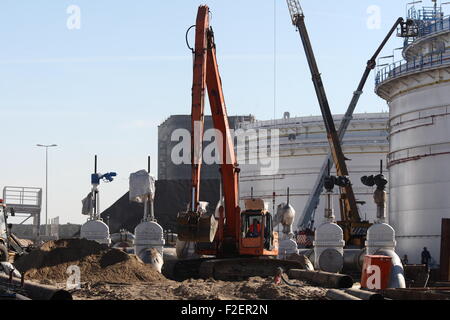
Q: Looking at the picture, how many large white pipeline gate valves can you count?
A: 5